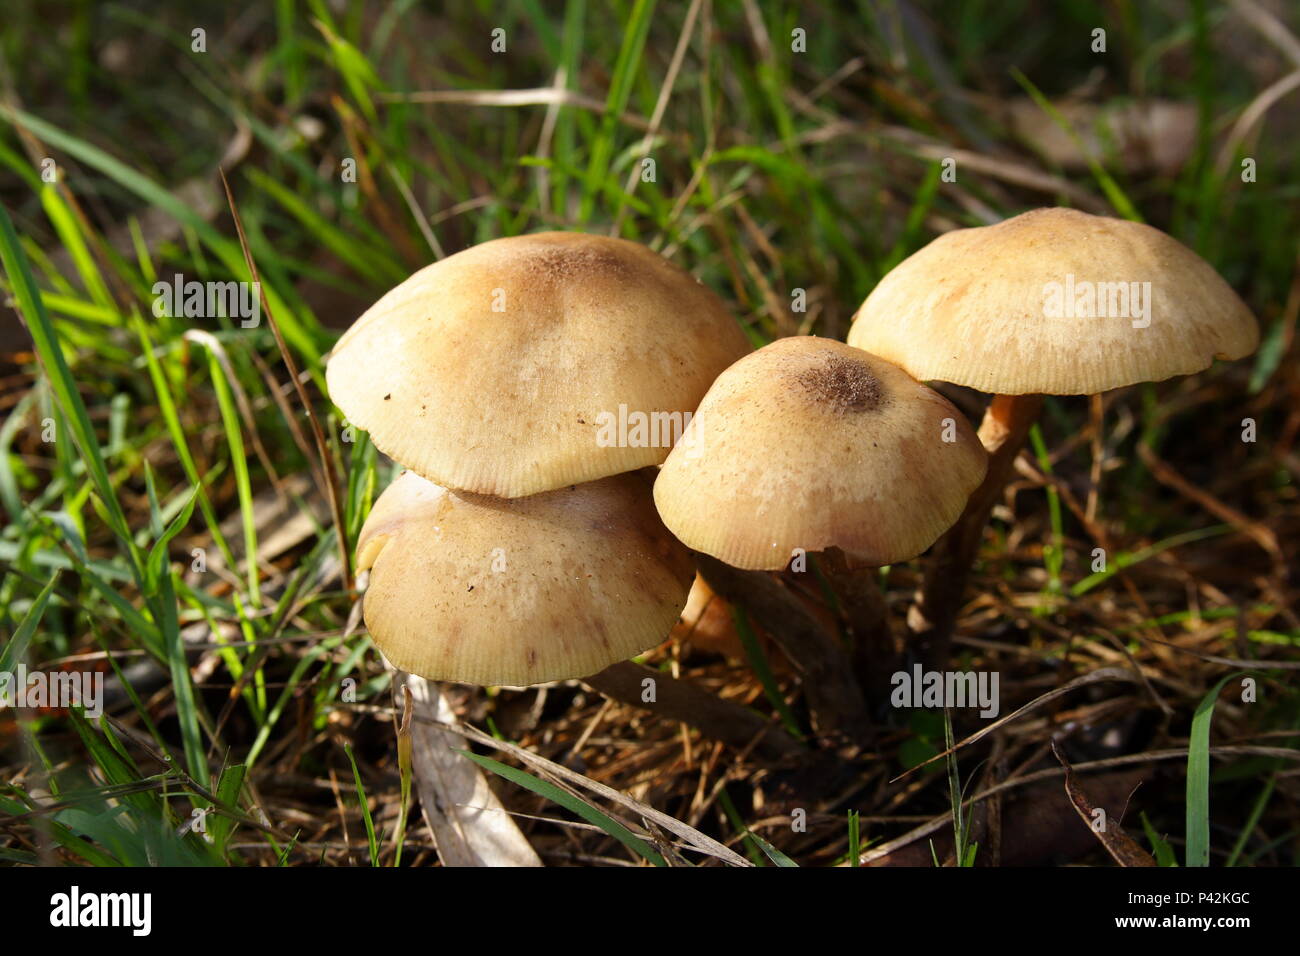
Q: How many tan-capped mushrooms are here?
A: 4